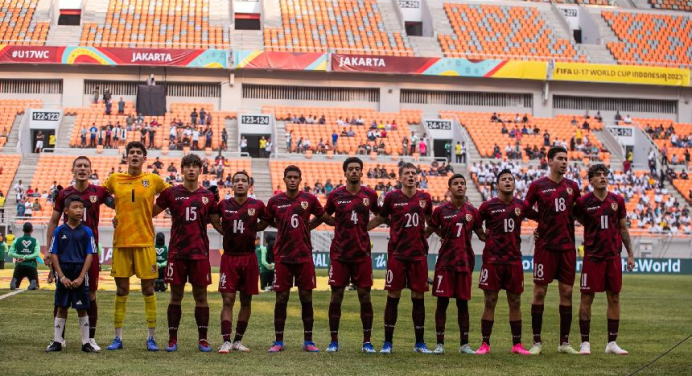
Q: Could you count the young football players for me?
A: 11